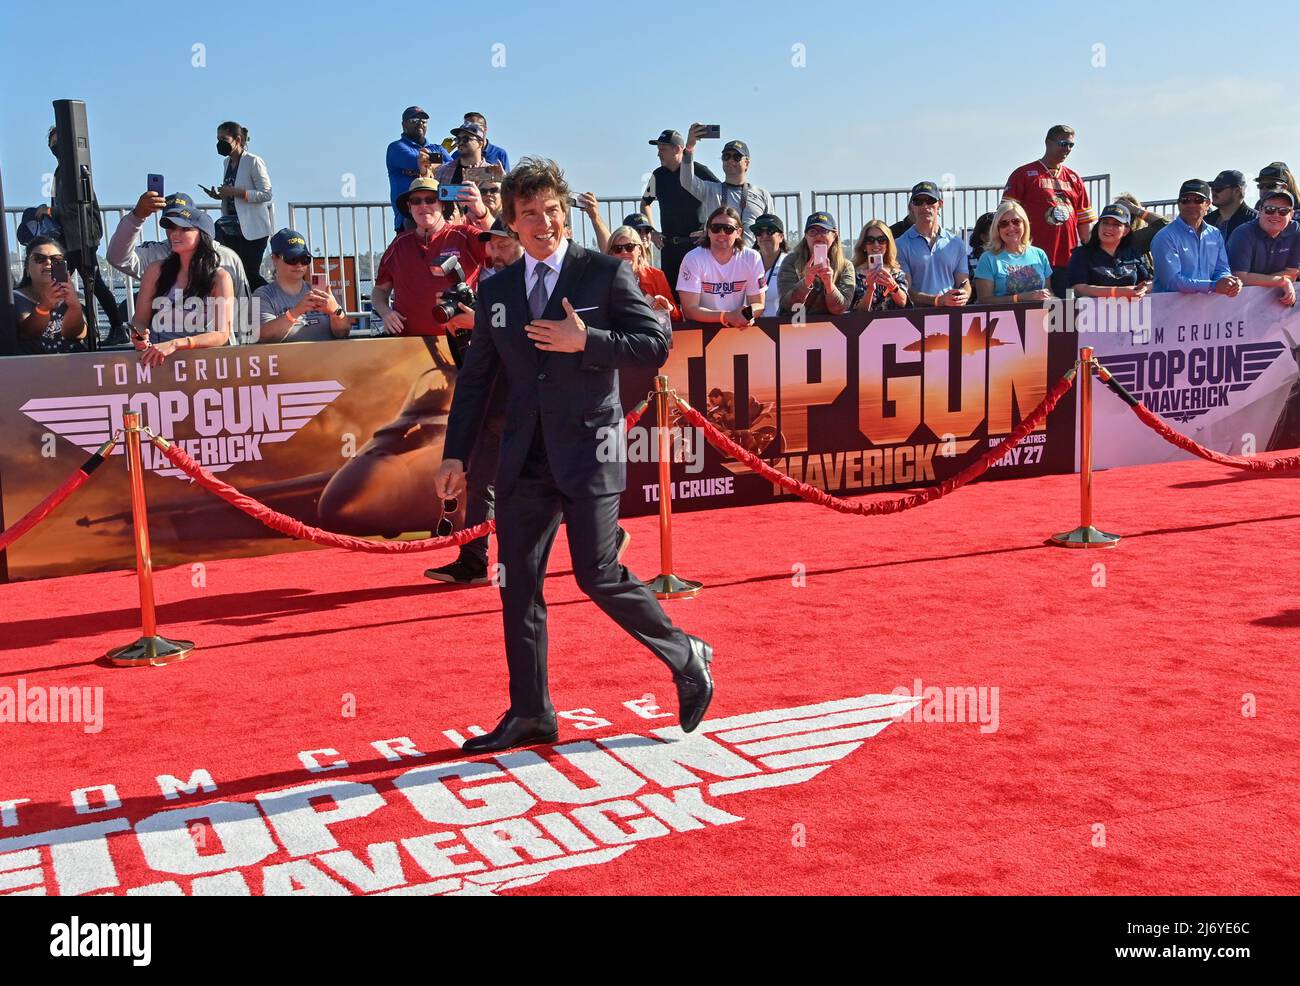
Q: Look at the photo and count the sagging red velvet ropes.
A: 4